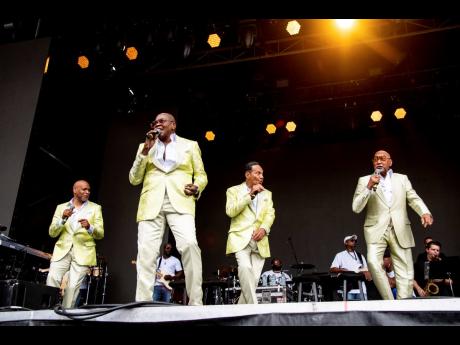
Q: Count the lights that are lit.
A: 11